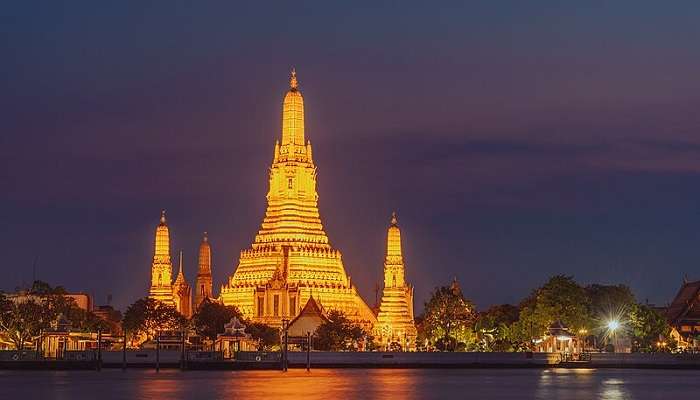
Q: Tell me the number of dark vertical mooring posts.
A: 6